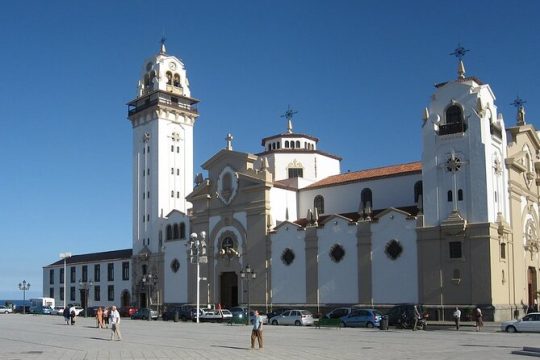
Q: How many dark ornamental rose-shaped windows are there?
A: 4